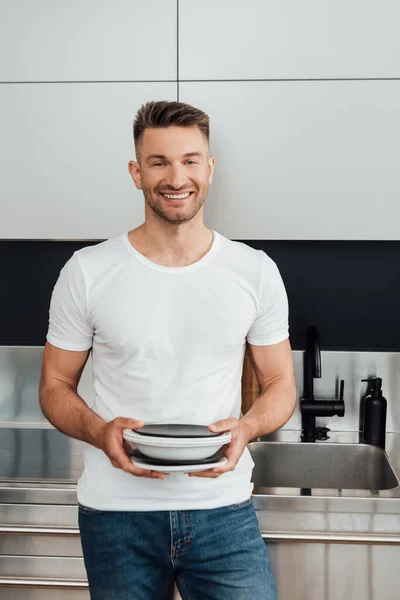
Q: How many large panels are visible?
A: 4